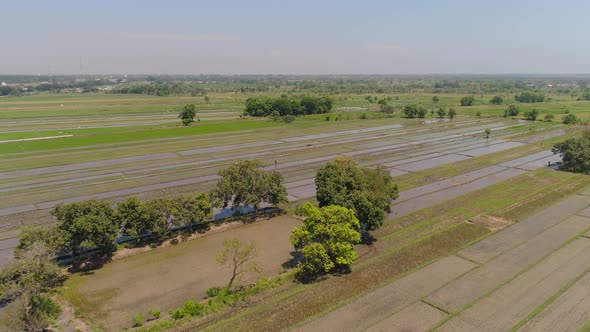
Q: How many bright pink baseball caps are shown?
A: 0